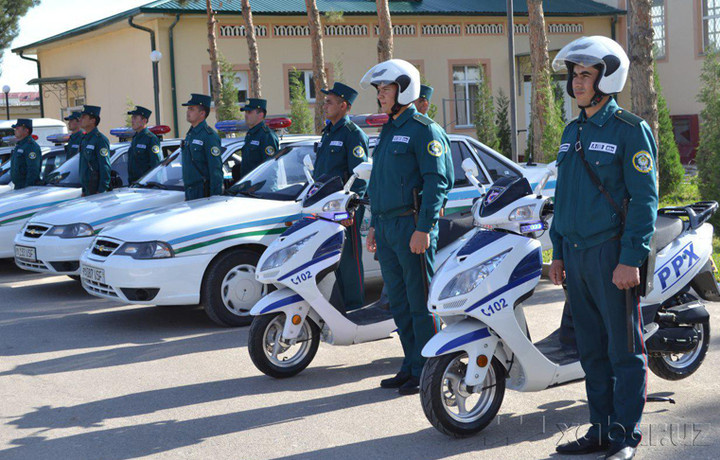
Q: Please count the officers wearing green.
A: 10